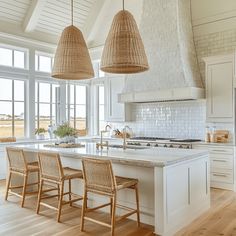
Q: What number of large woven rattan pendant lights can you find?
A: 2